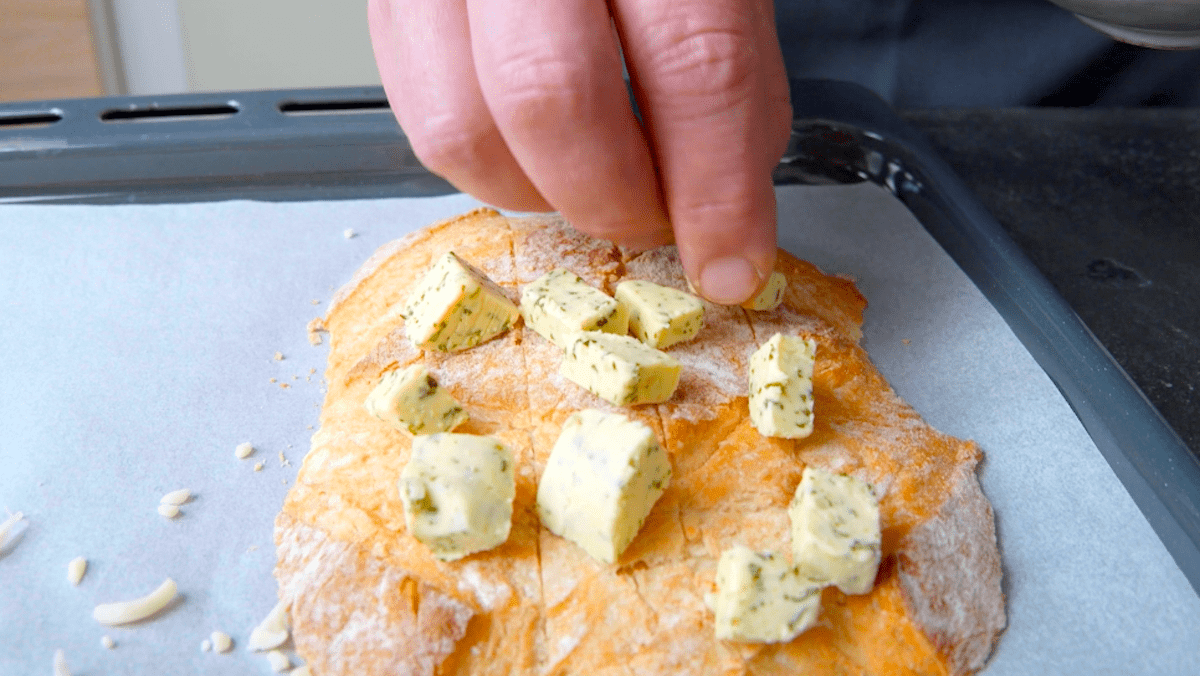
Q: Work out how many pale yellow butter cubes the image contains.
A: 11